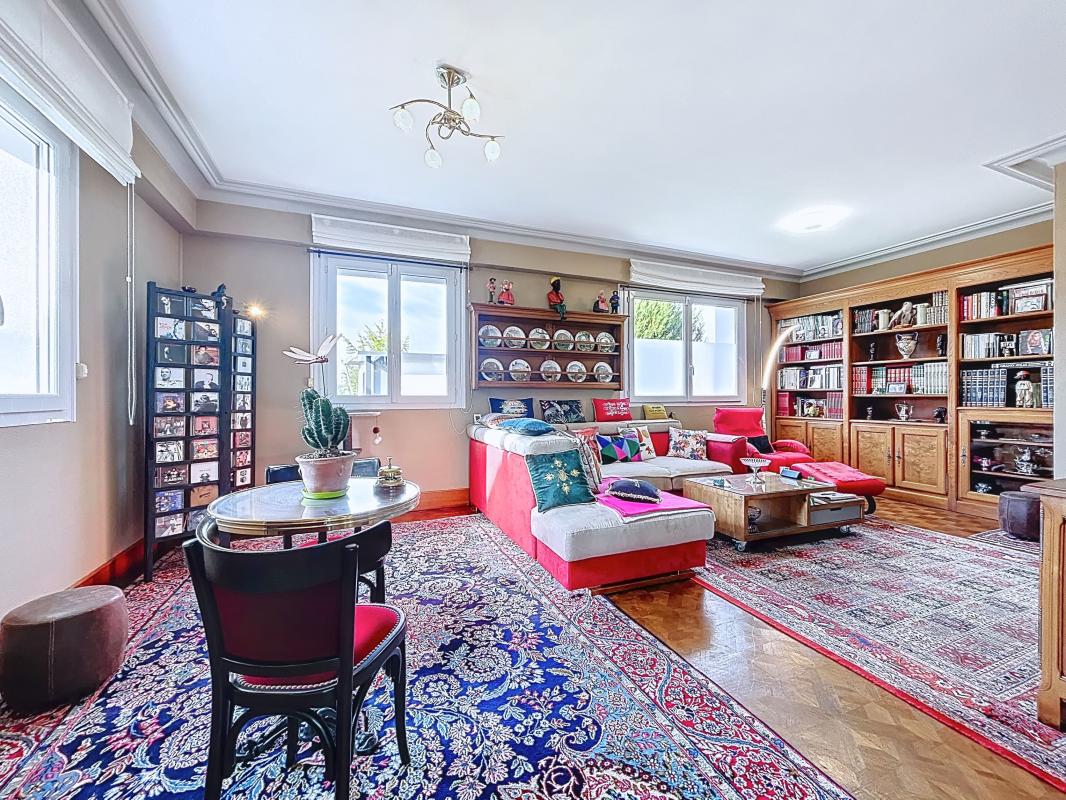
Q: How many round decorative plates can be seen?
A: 11